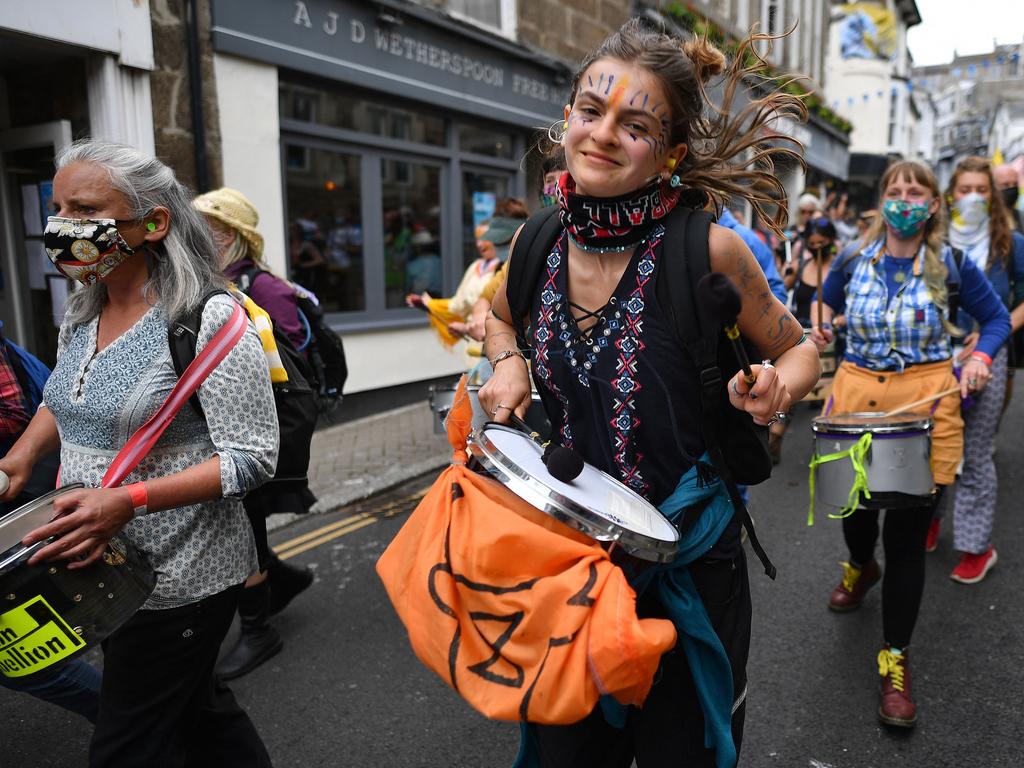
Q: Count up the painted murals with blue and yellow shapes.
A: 1